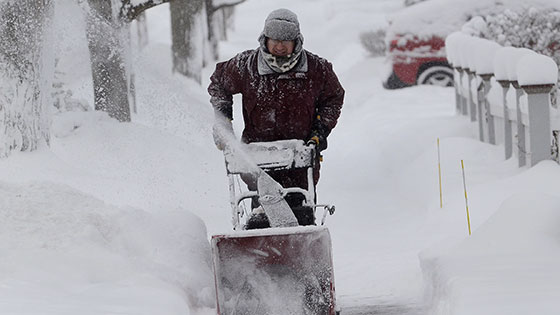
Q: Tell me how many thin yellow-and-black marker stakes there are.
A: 2